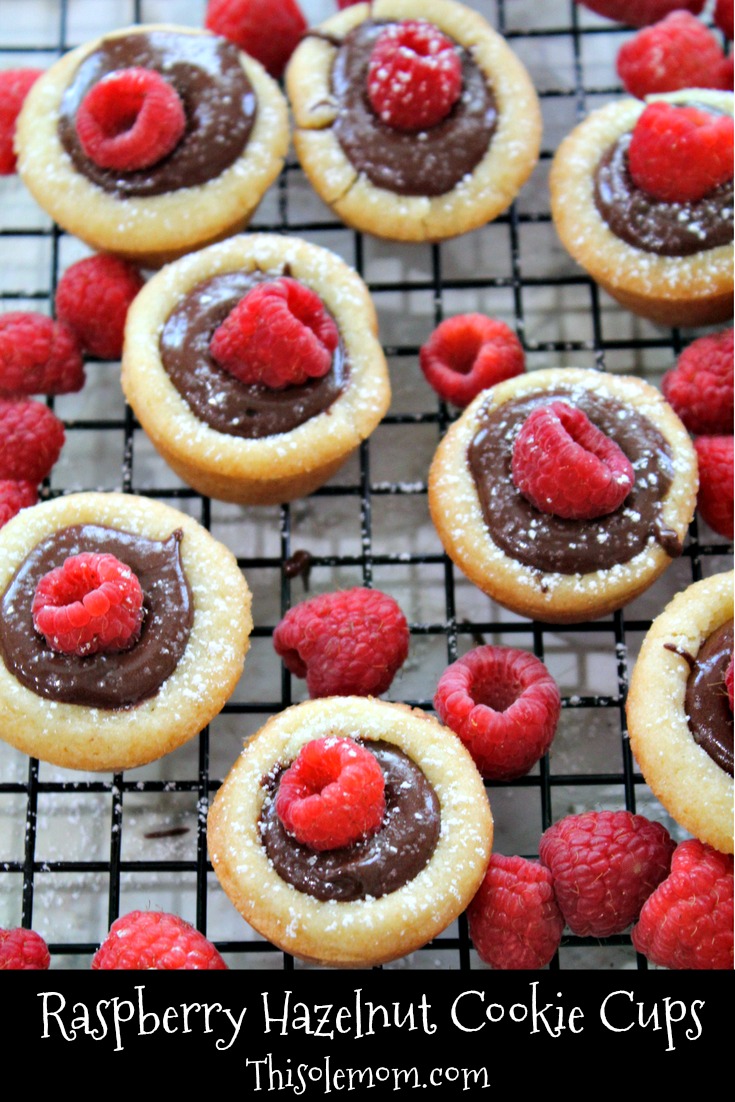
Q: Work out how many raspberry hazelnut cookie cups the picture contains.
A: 8